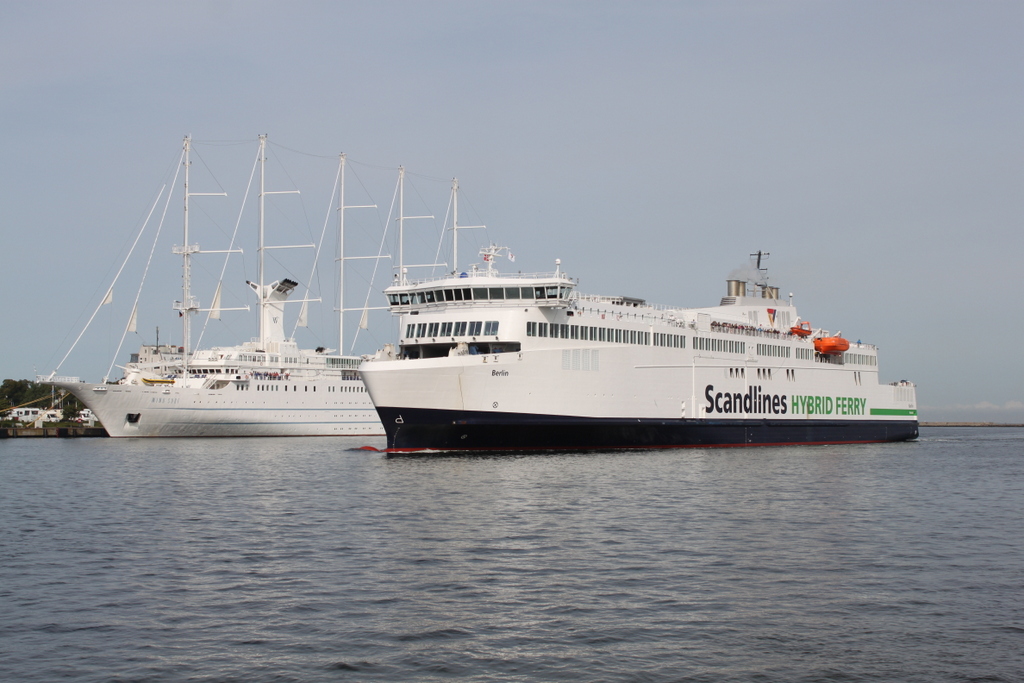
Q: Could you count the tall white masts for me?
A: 5